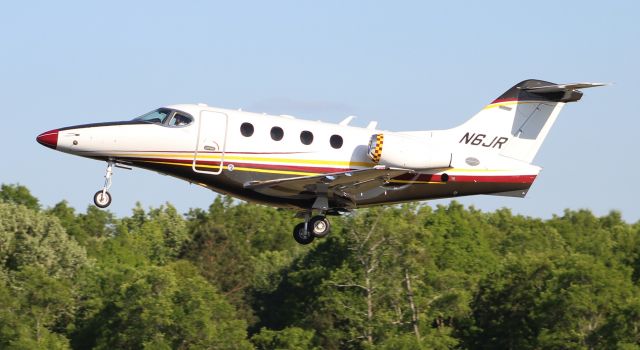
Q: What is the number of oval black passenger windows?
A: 4